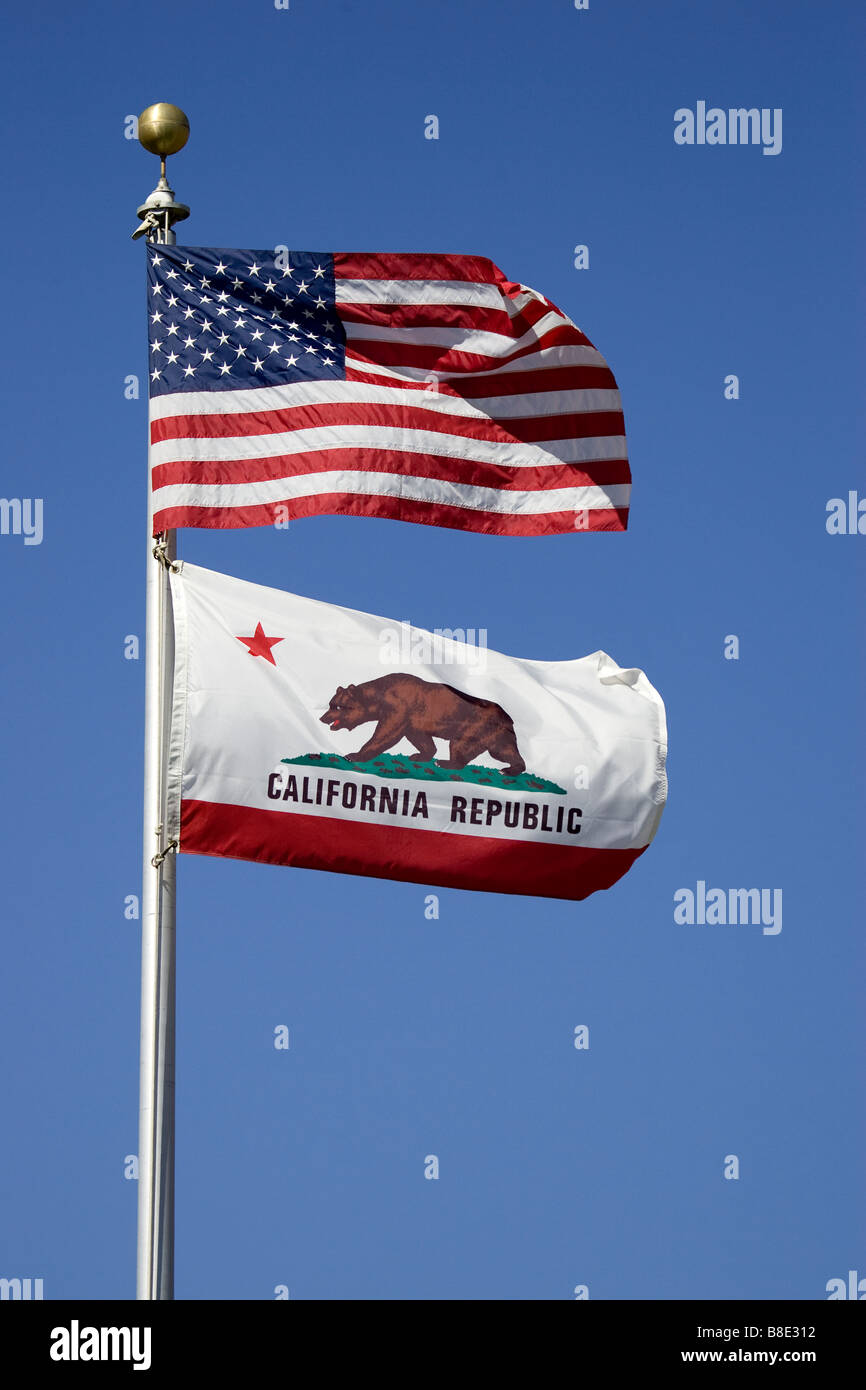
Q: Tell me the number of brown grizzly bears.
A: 1